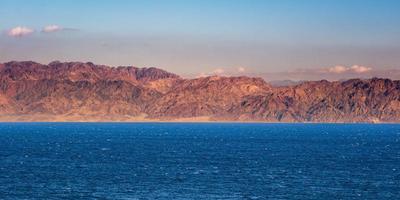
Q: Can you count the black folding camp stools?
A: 0